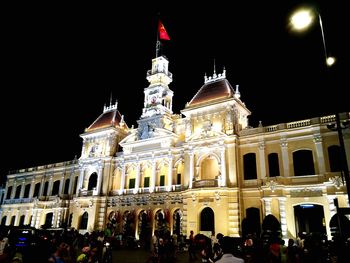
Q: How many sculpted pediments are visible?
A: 3